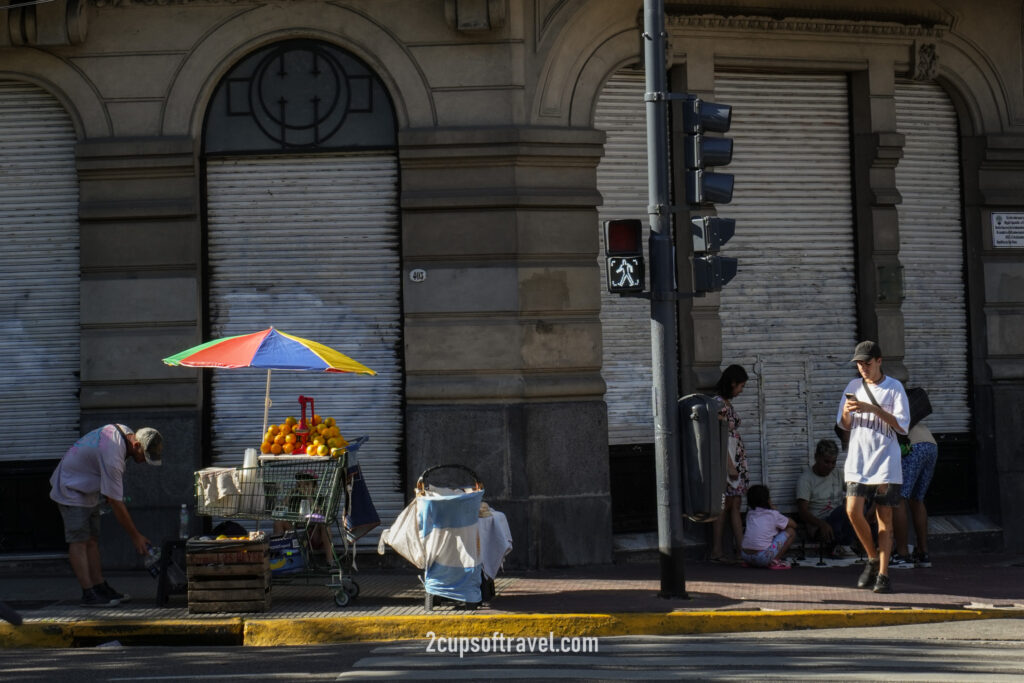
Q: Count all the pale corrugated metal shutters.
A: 5